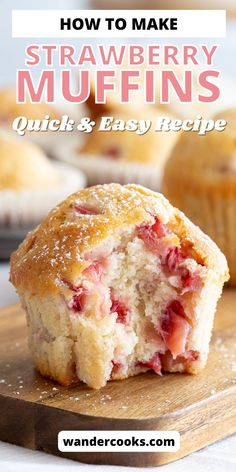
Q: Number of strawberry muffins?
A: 5